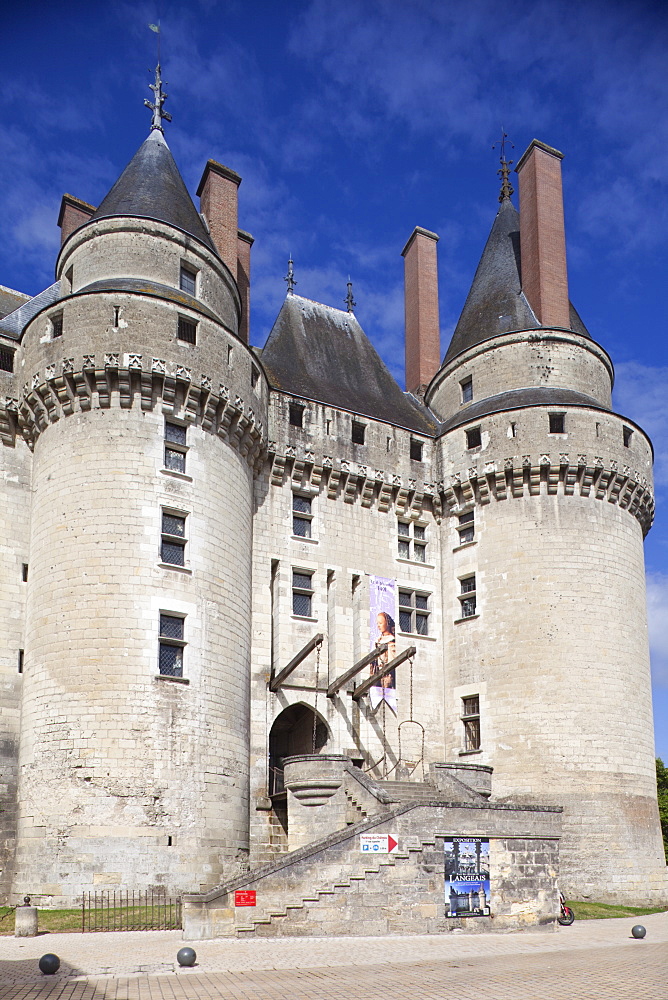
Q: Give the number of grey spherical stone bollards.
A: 3